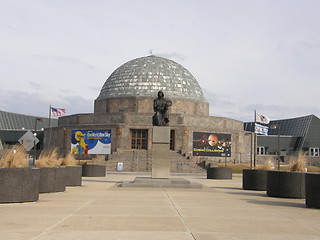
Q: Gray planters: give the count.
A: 8